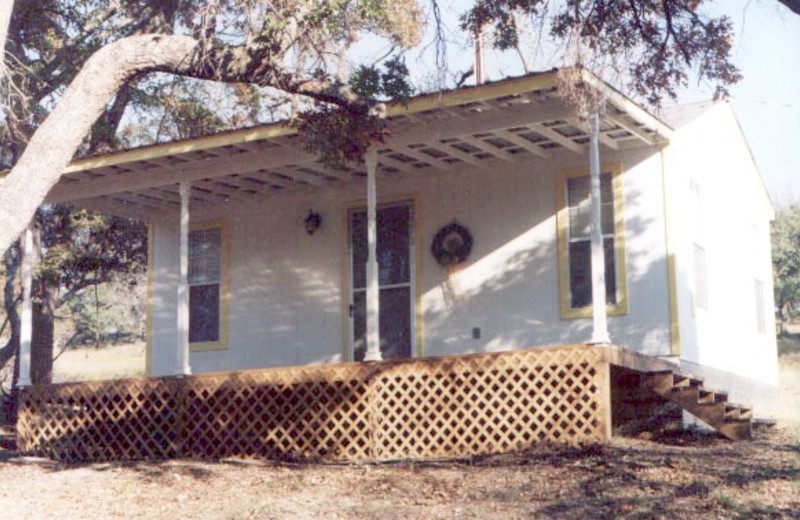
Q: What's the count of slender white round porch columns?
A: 4